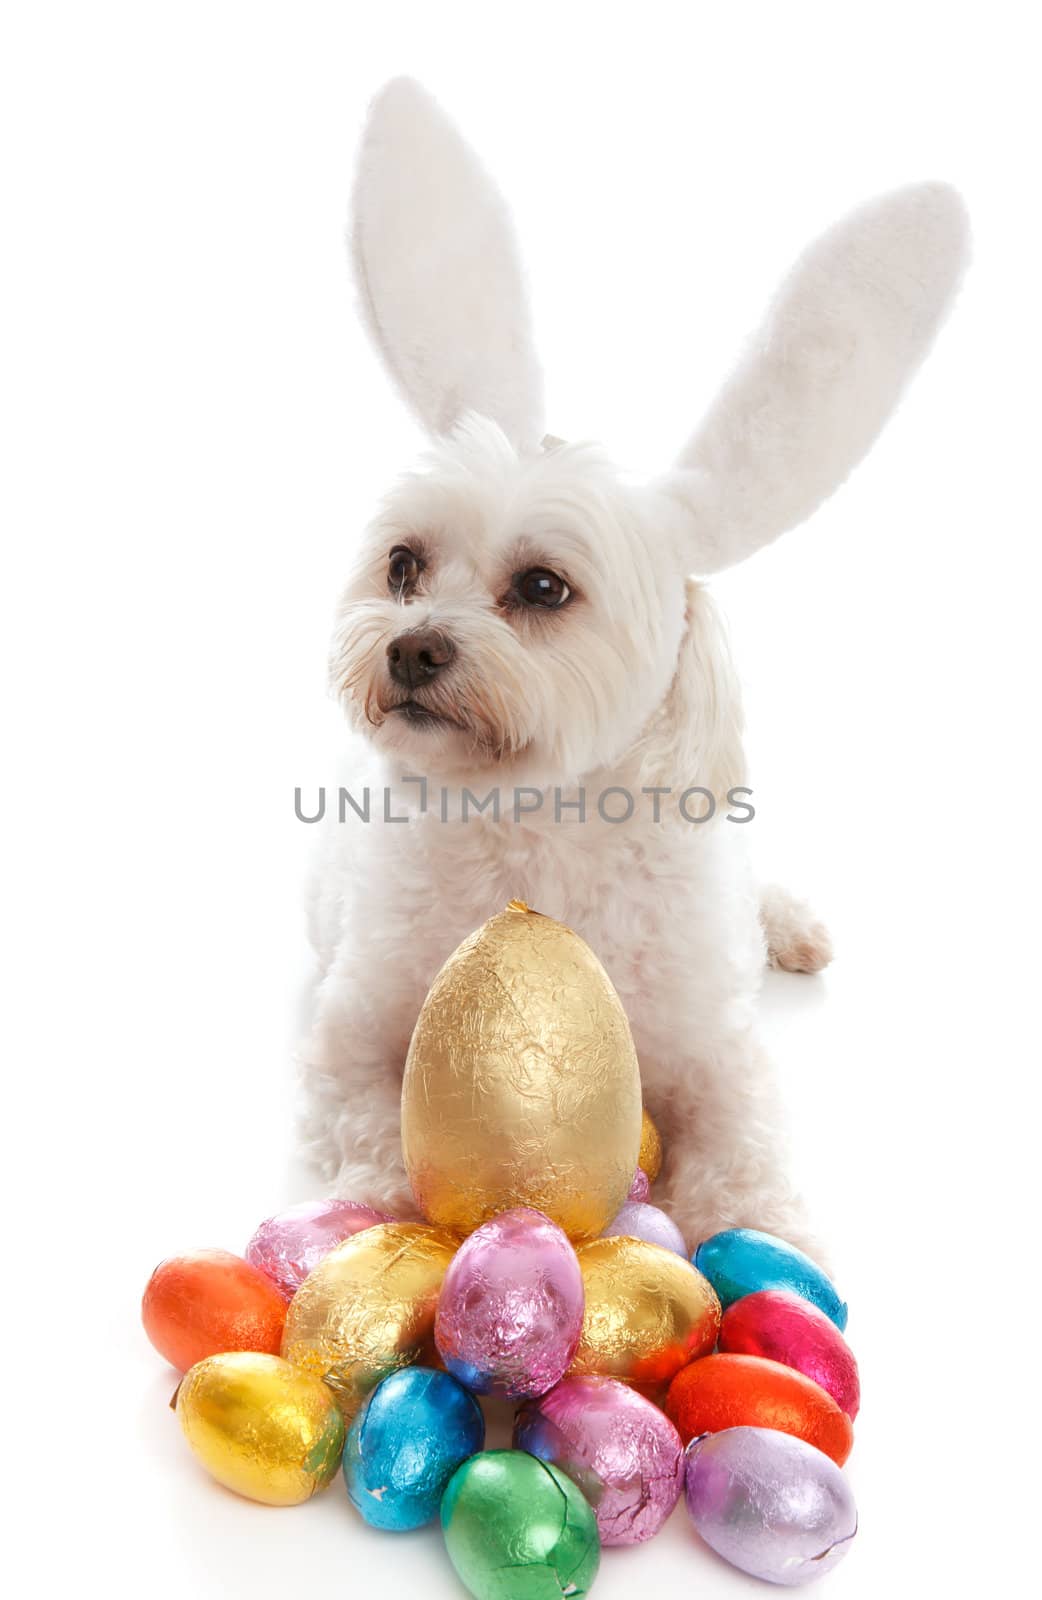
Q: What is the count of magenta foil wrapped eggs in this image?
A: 1